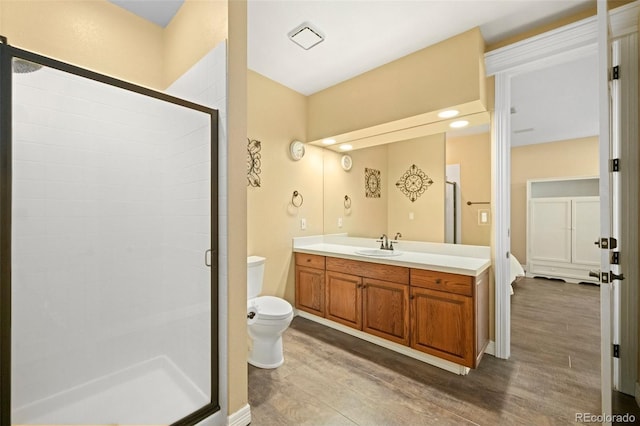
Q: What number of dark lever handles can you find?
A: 2